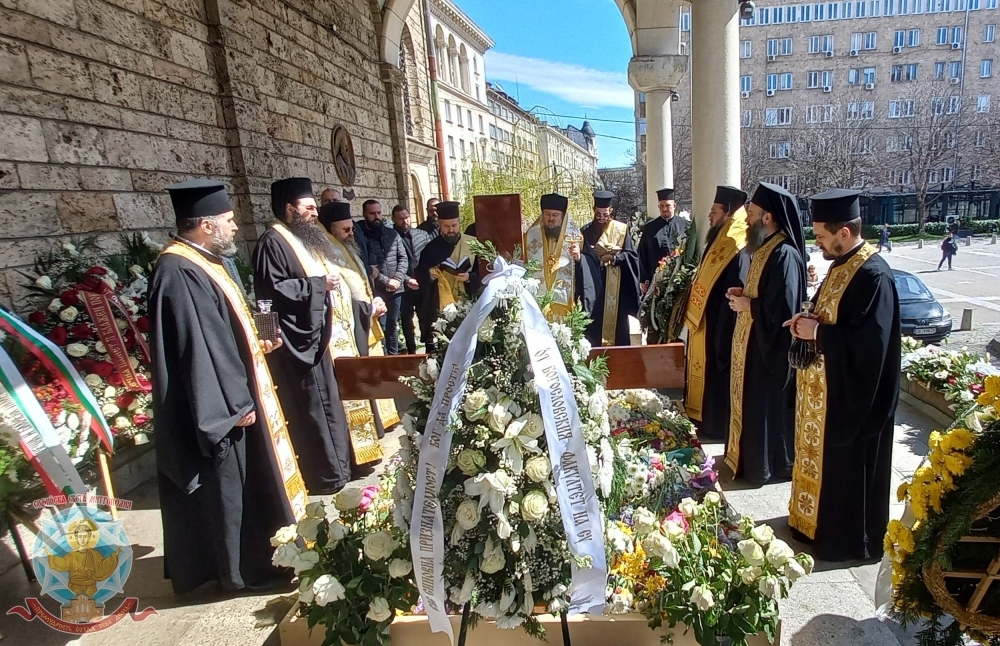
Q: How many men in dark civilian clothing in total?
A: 4